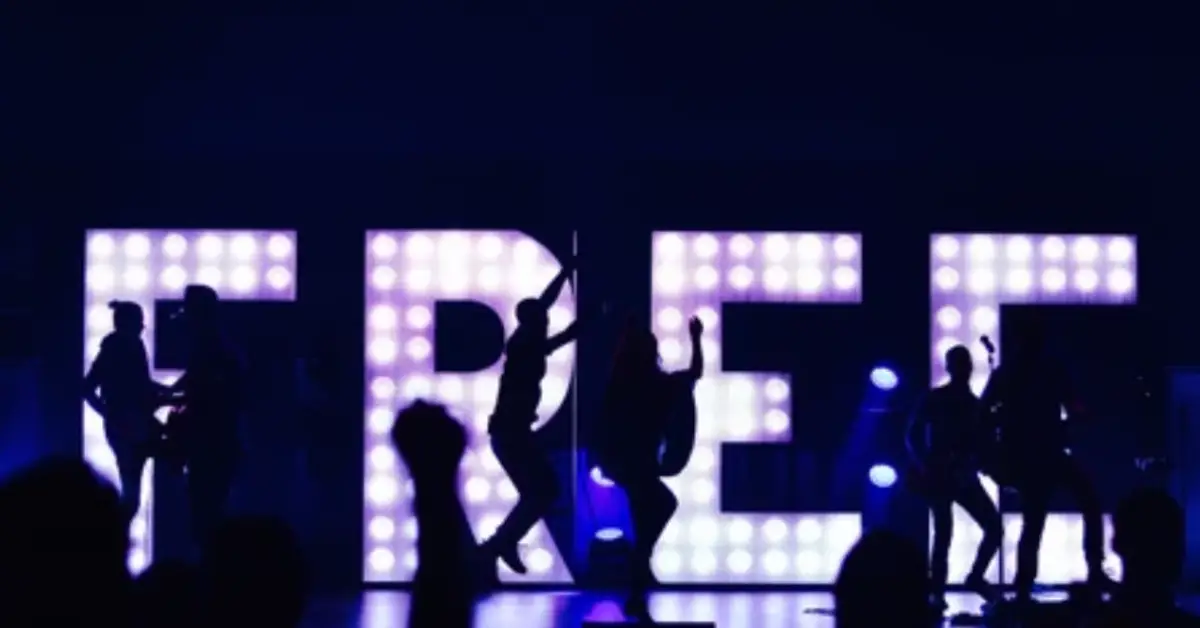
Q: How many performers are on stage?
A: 6